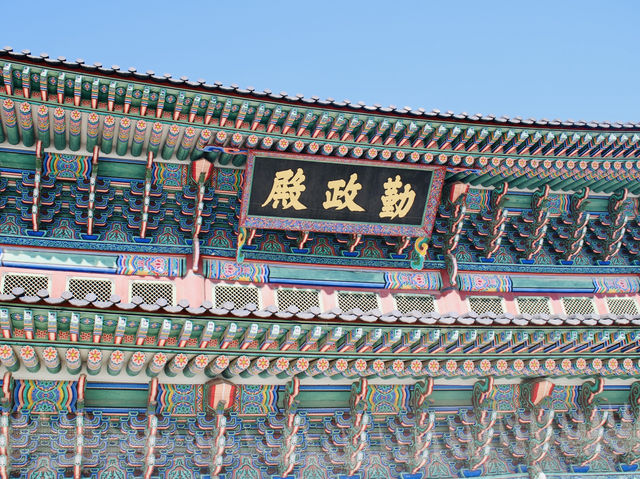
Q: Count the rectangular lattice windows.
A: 11